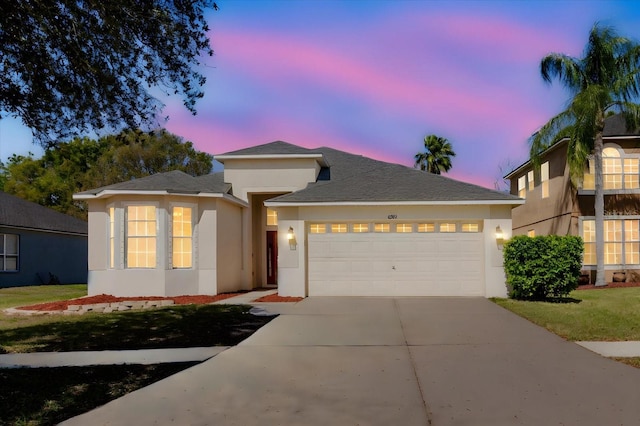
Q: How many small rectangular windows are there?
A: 8